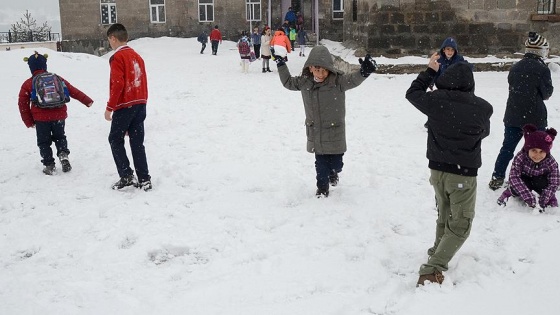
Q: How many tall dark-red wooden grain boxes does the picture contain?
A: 0